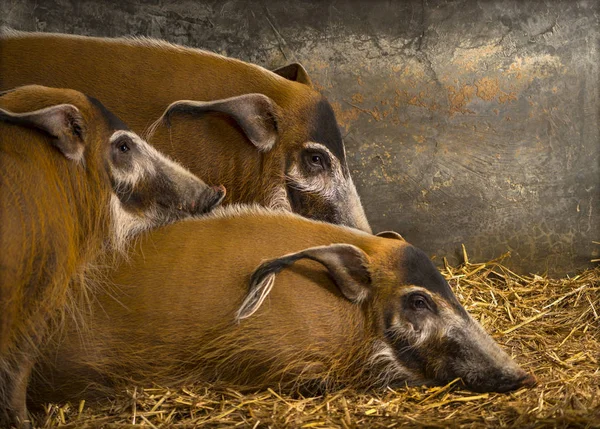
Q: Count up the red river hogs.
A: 3